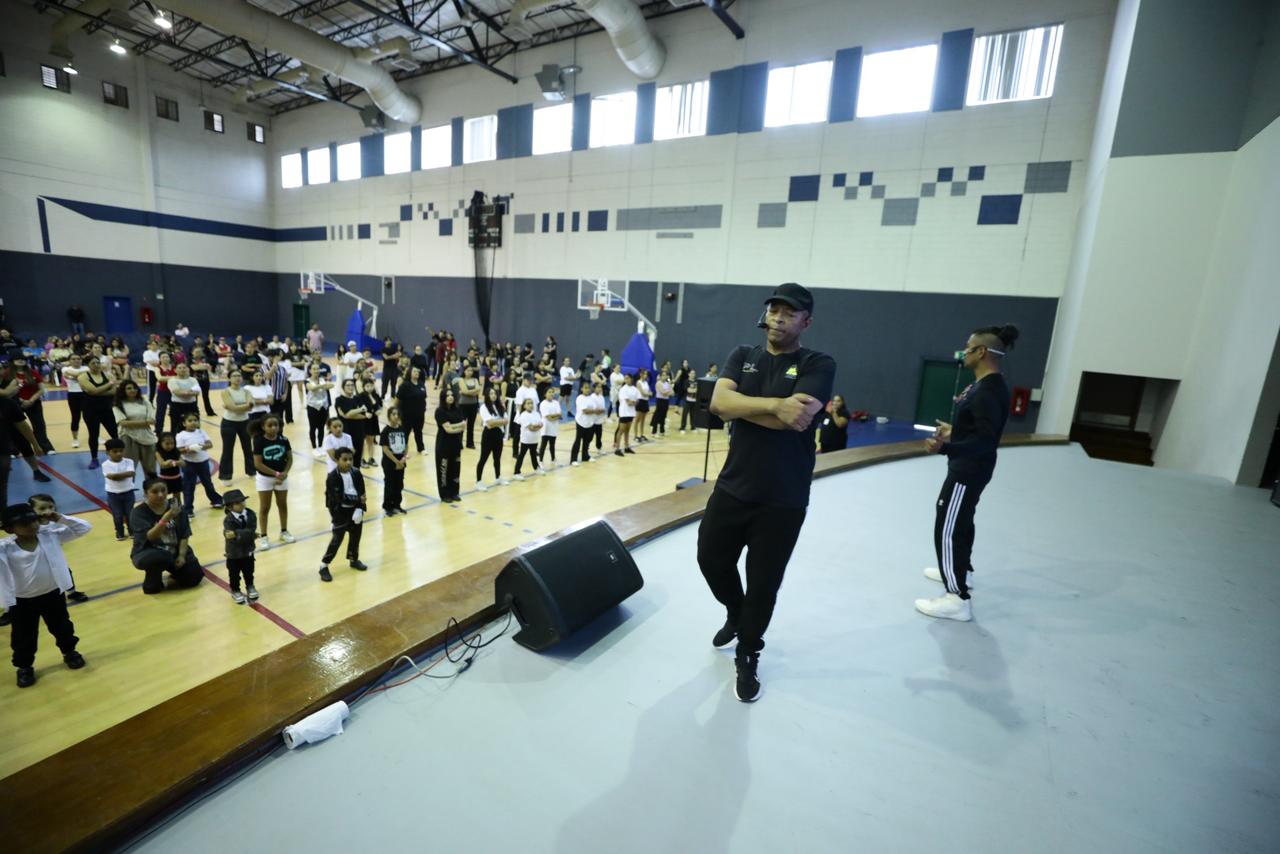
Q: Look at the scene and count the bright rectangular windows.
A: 12